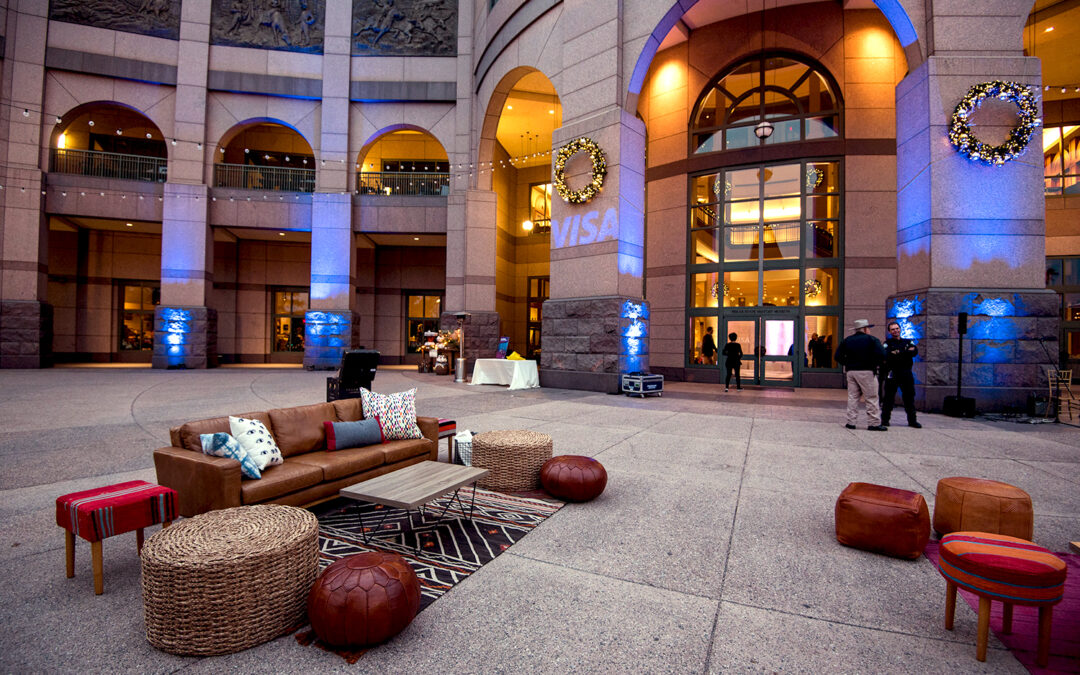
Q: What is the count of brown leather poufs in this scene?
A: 4